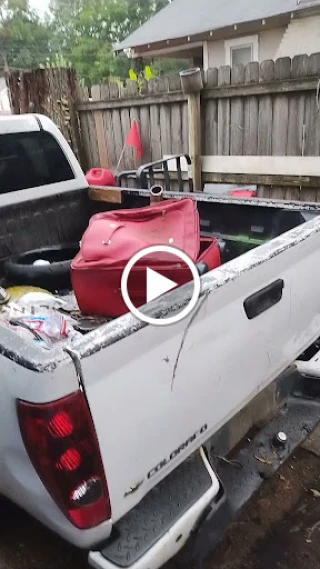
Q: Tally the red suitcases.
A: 1